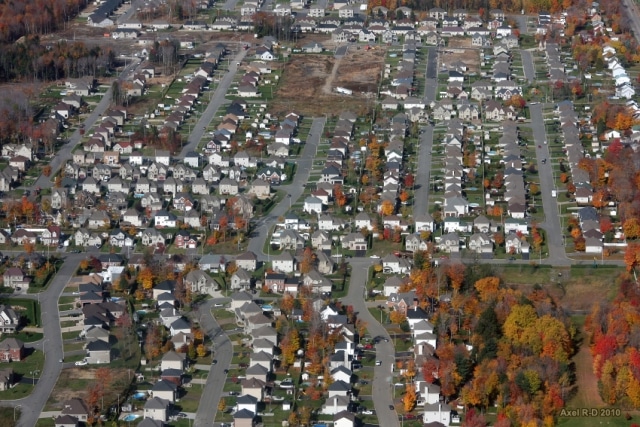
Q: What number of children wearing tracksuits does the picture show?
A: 0